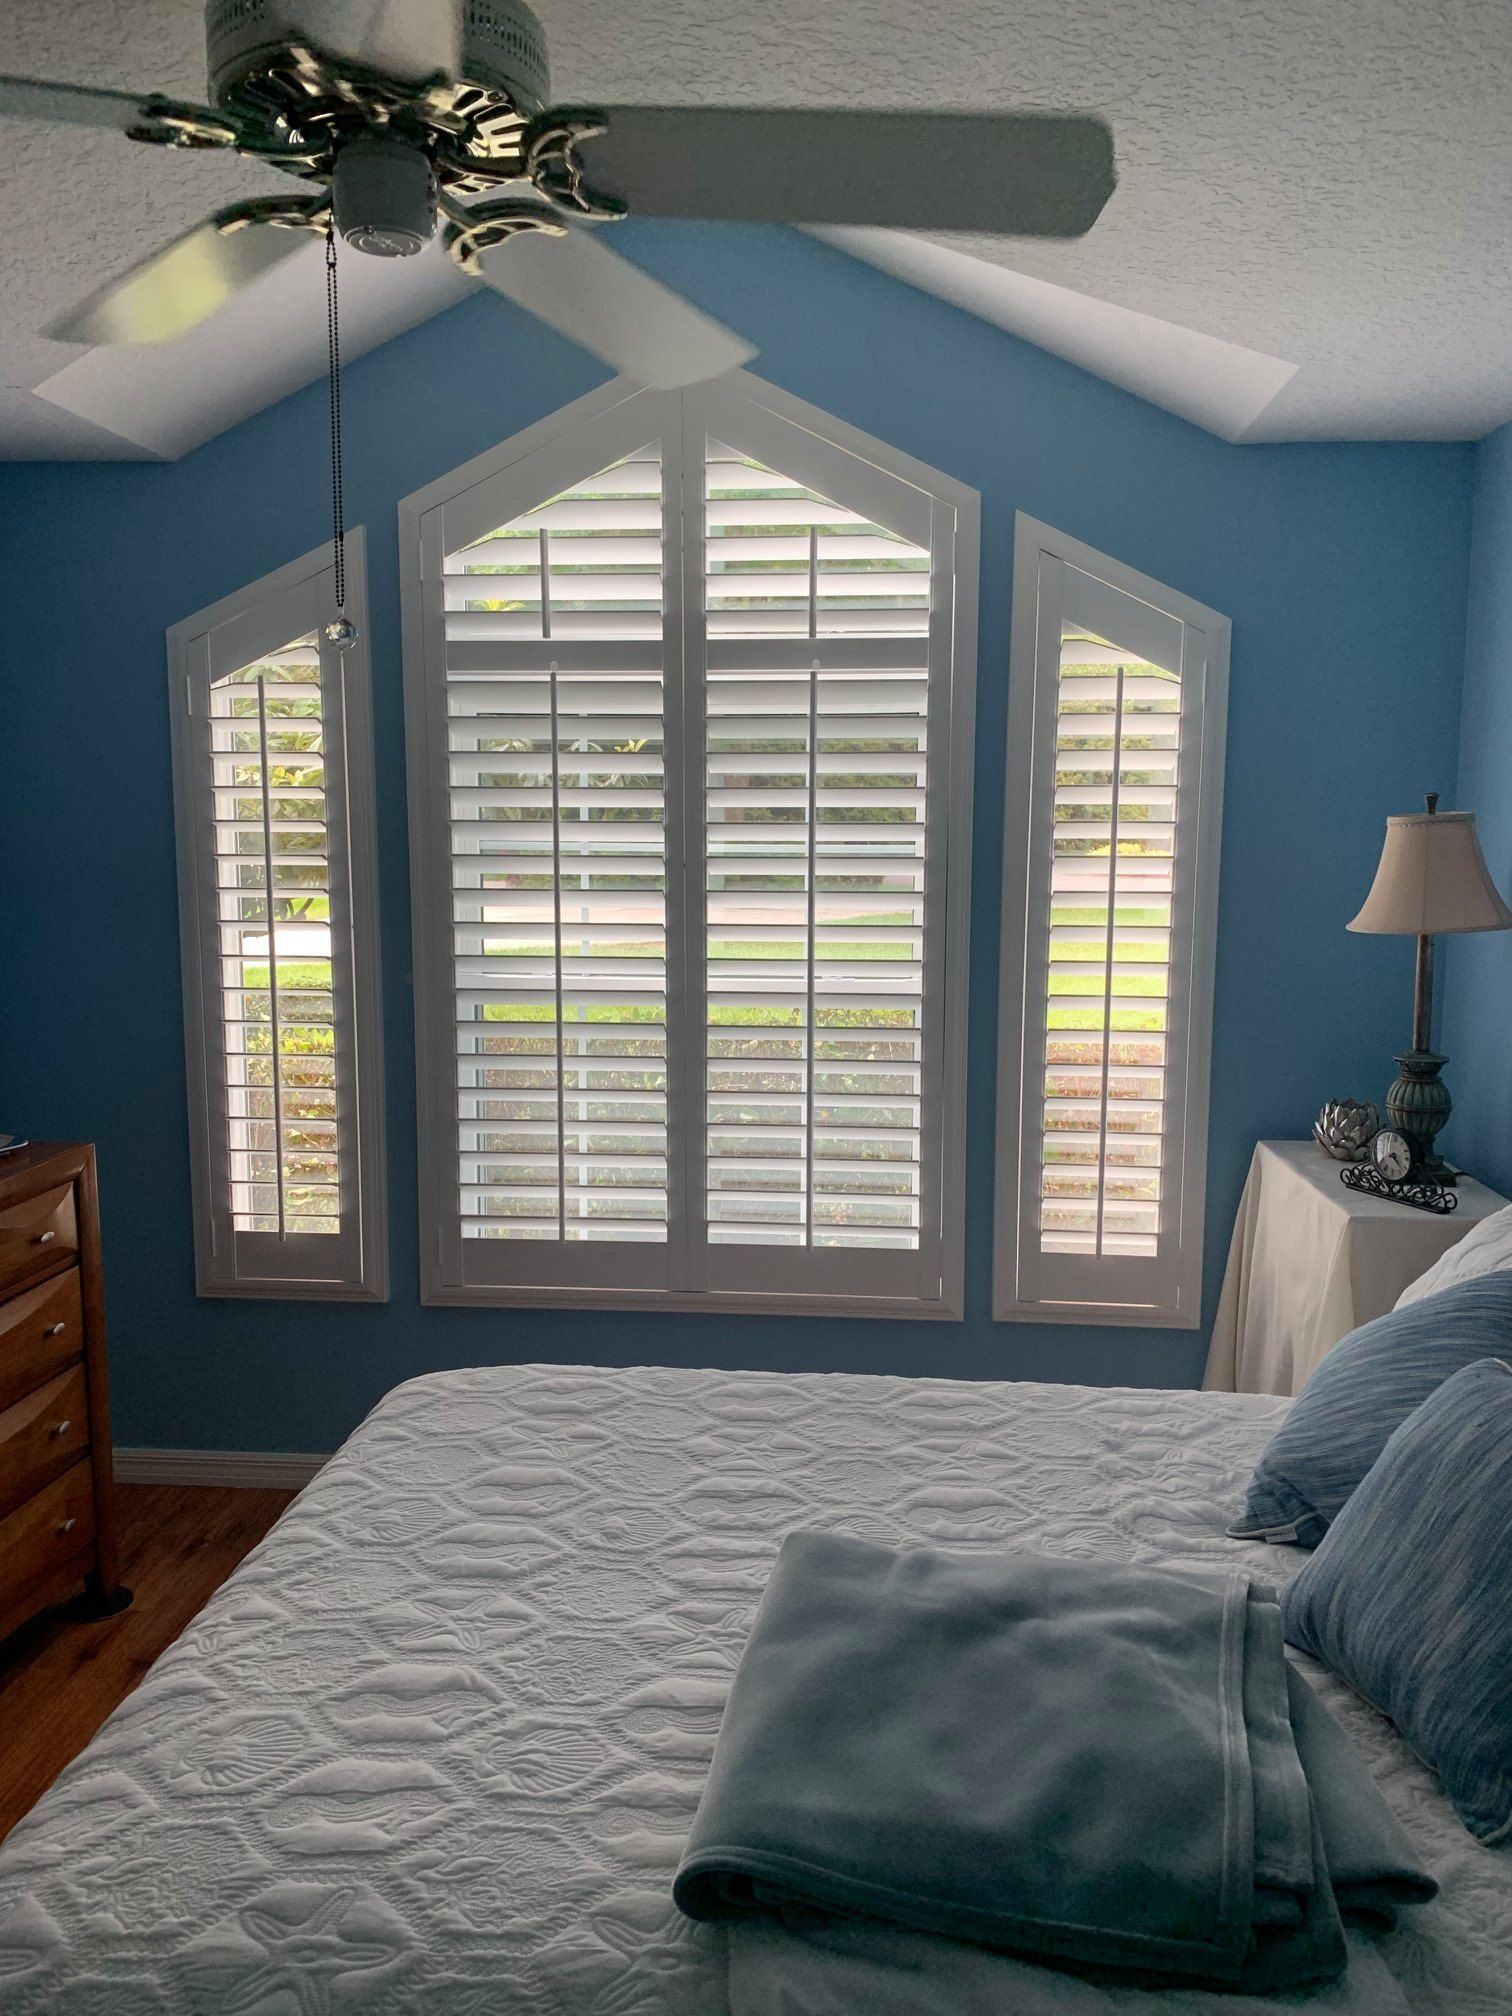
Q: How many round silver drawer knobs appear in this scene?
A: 4